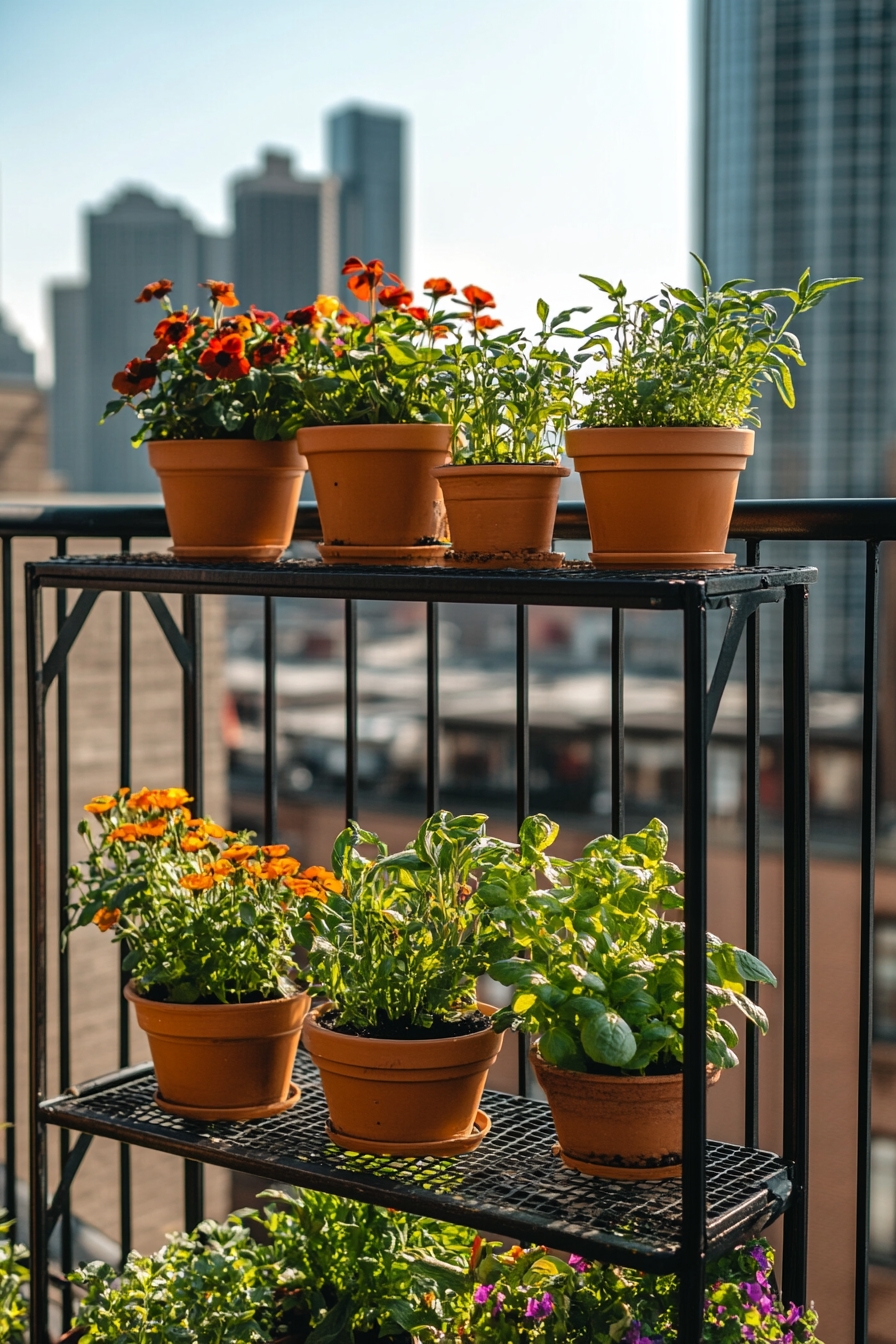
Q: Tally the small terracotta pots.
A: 7